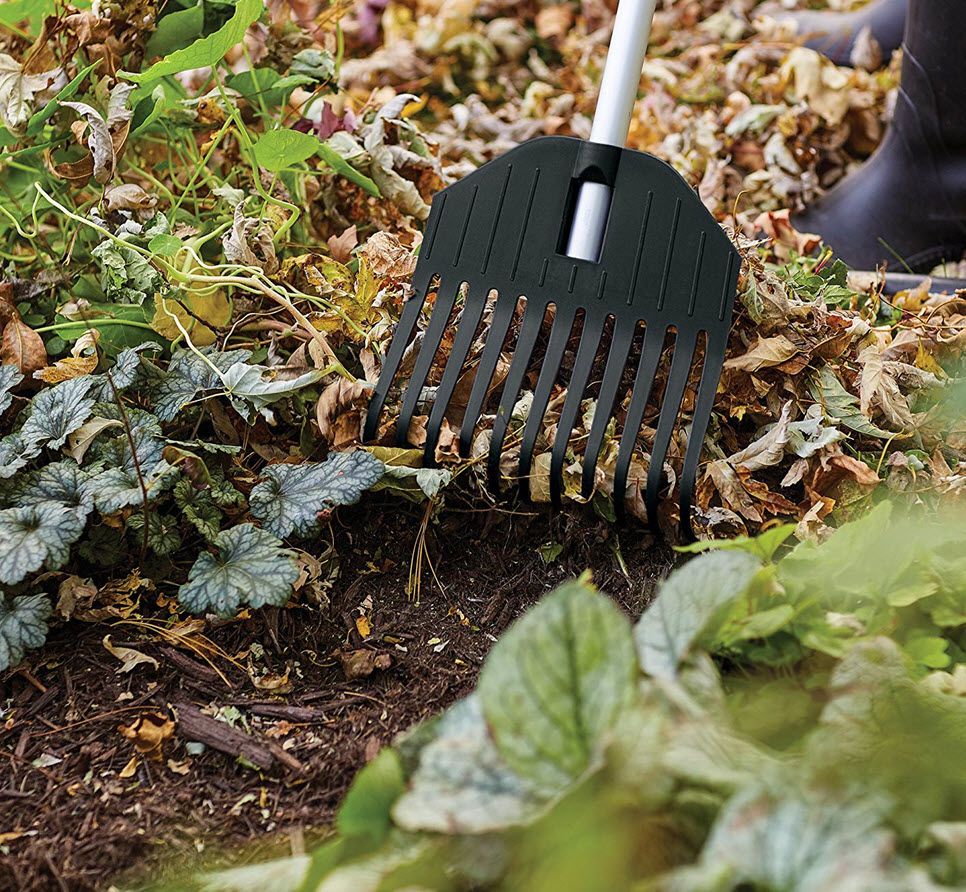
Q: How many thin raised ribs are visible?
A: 11